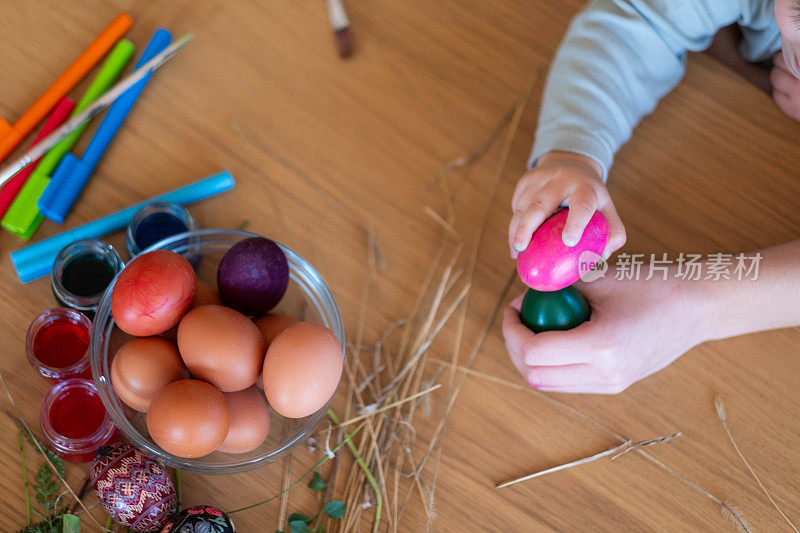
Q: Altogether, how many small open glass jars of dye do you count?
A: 4